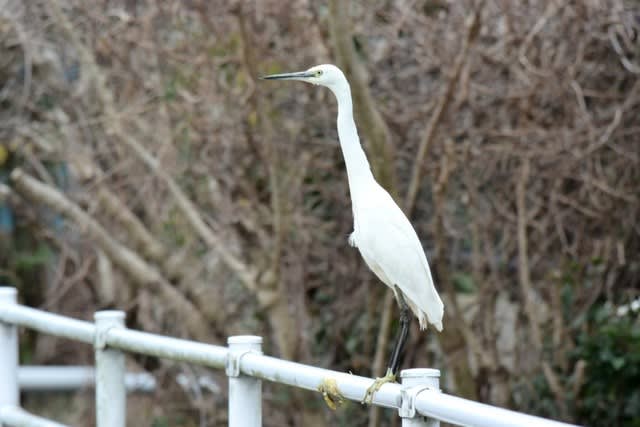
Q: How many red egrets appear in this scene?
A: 0